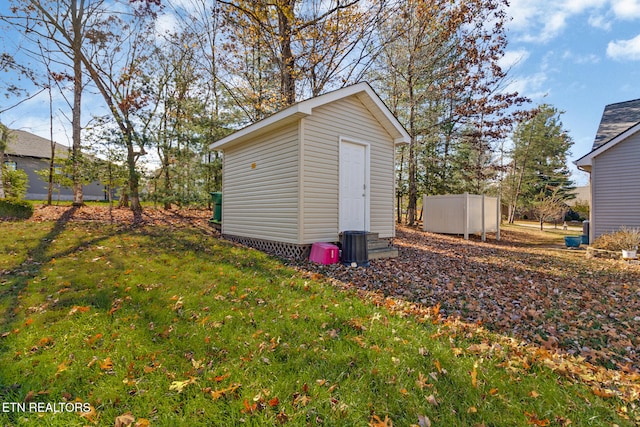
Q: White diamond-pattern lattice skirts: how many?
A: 1